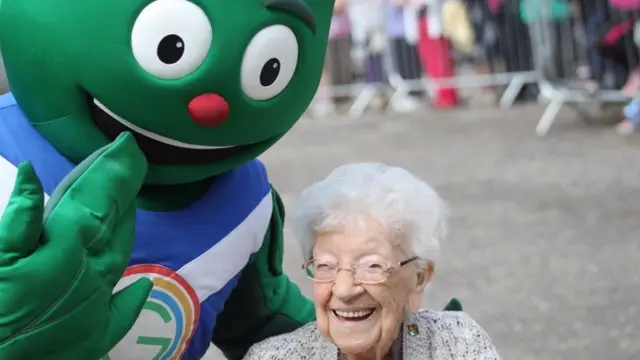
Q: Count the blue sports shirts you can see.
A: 1